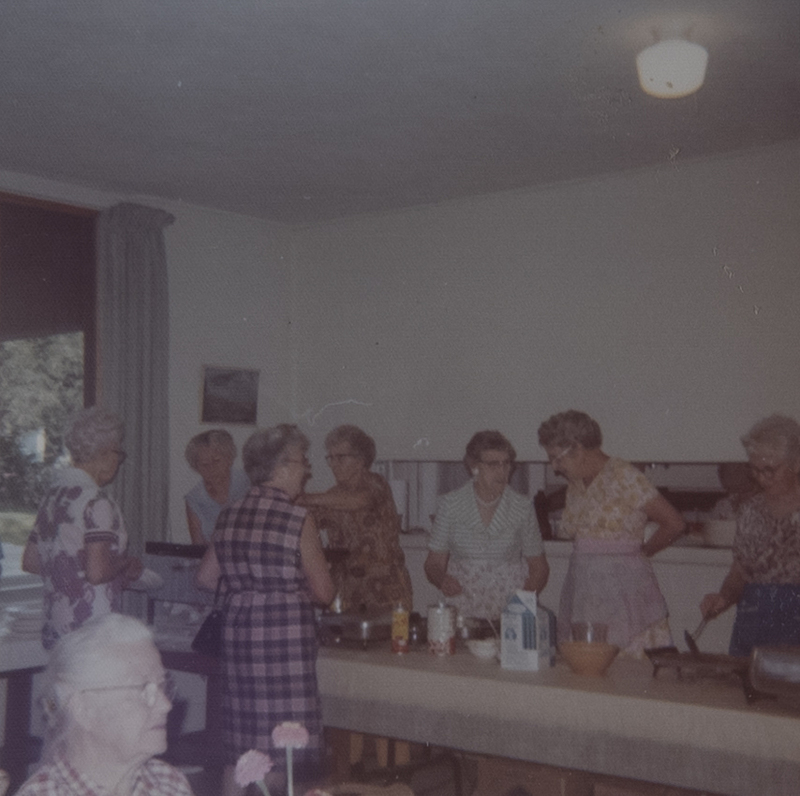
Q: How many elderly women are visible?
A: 8